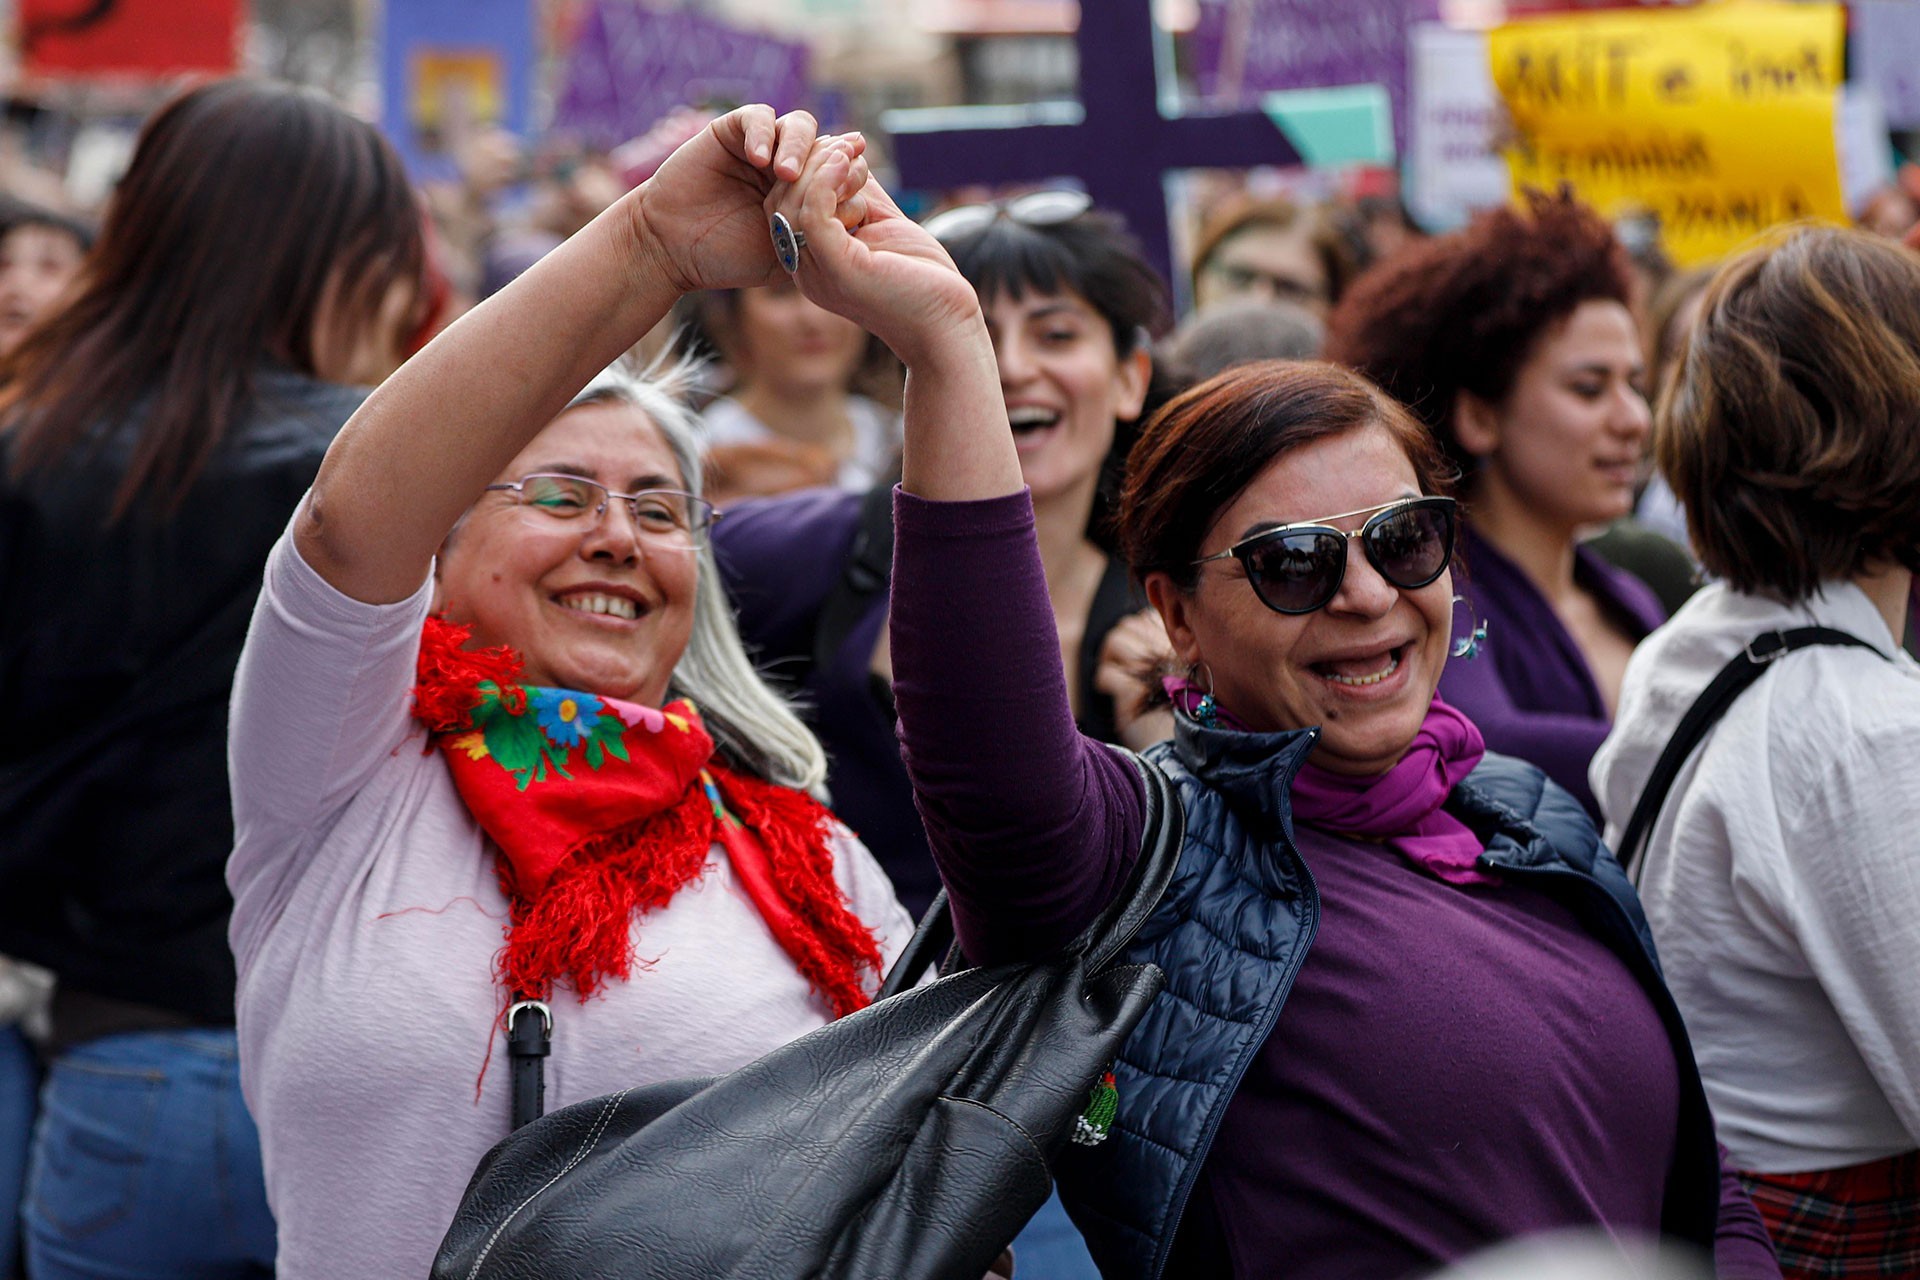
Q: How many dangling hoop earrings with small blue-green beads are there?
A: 2